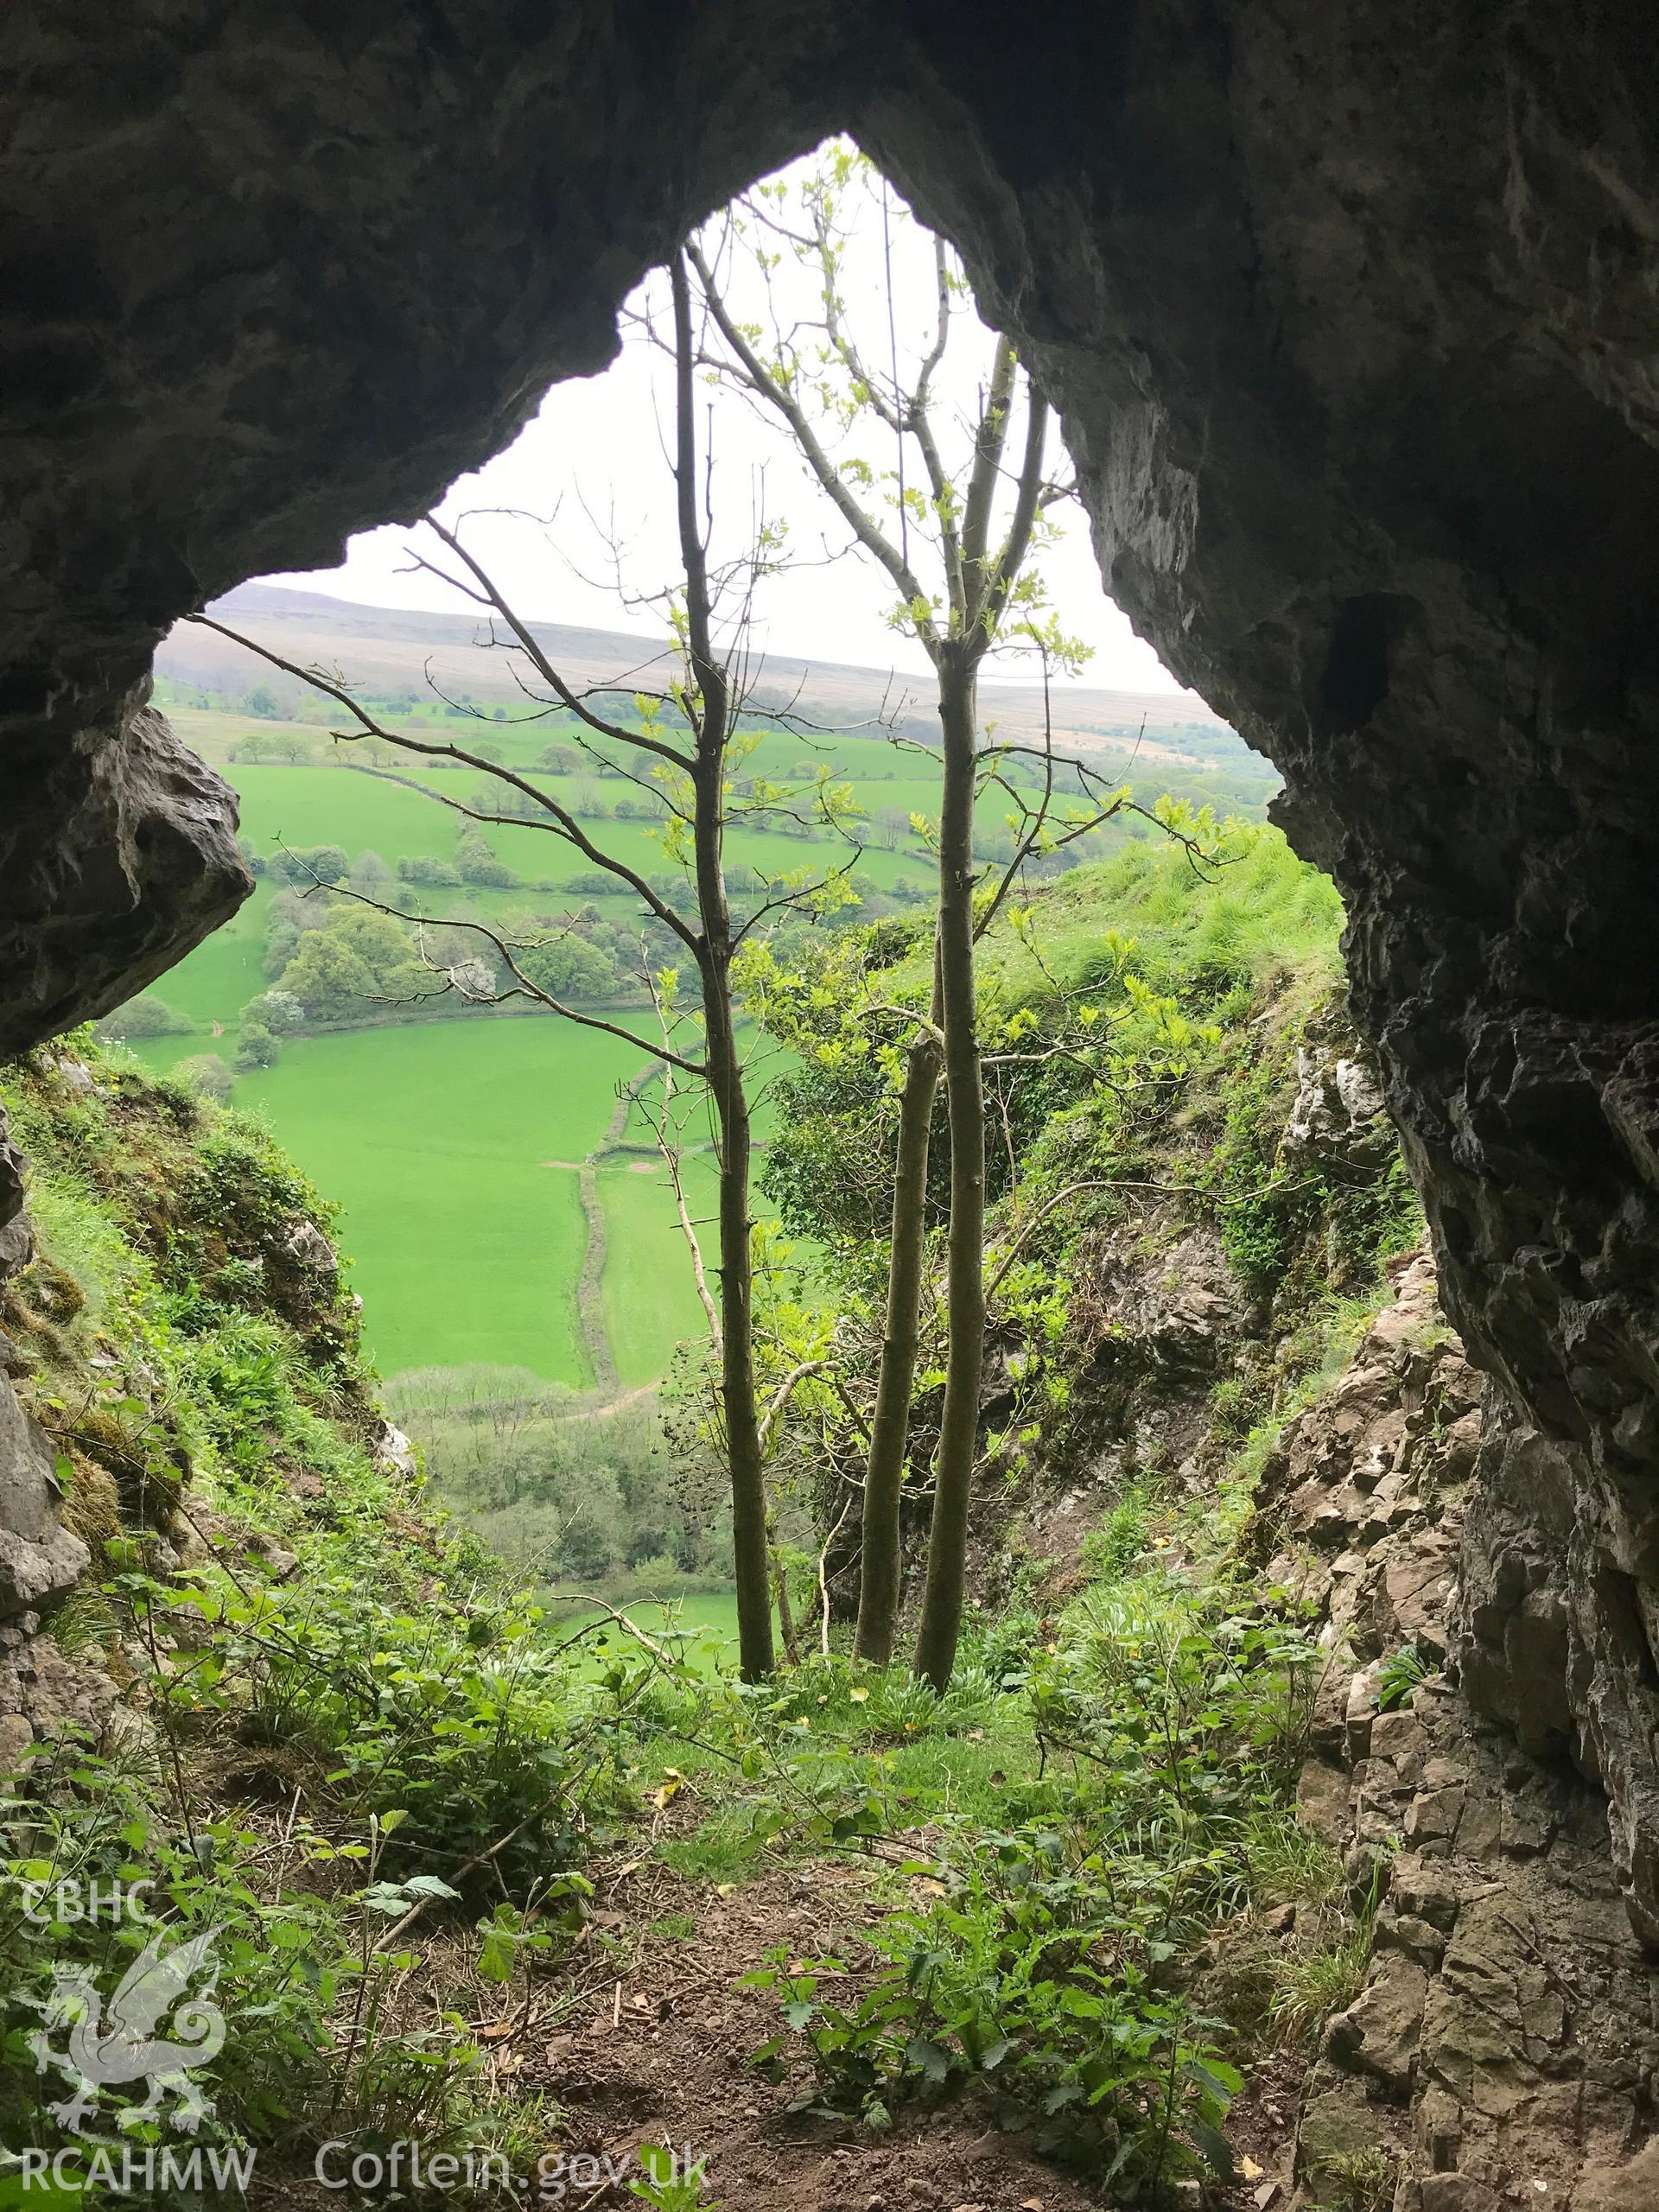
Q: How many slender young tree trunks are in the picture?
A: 3